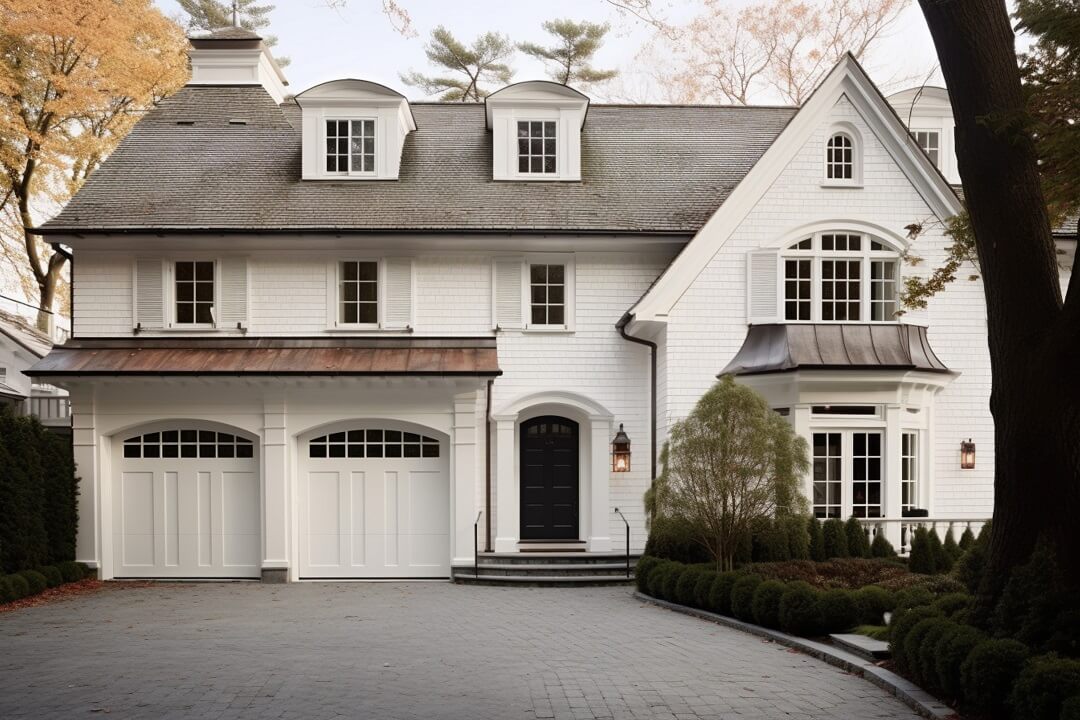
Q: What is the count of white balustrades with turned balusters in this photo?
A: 1